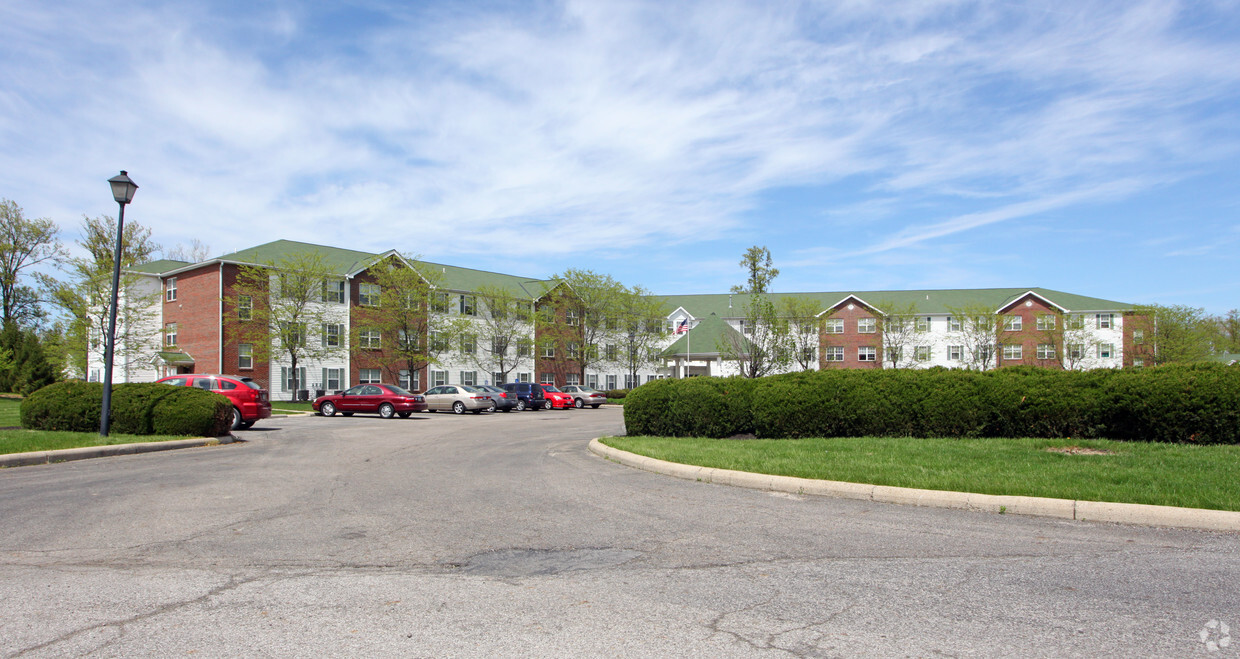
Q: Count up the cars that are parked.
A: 7